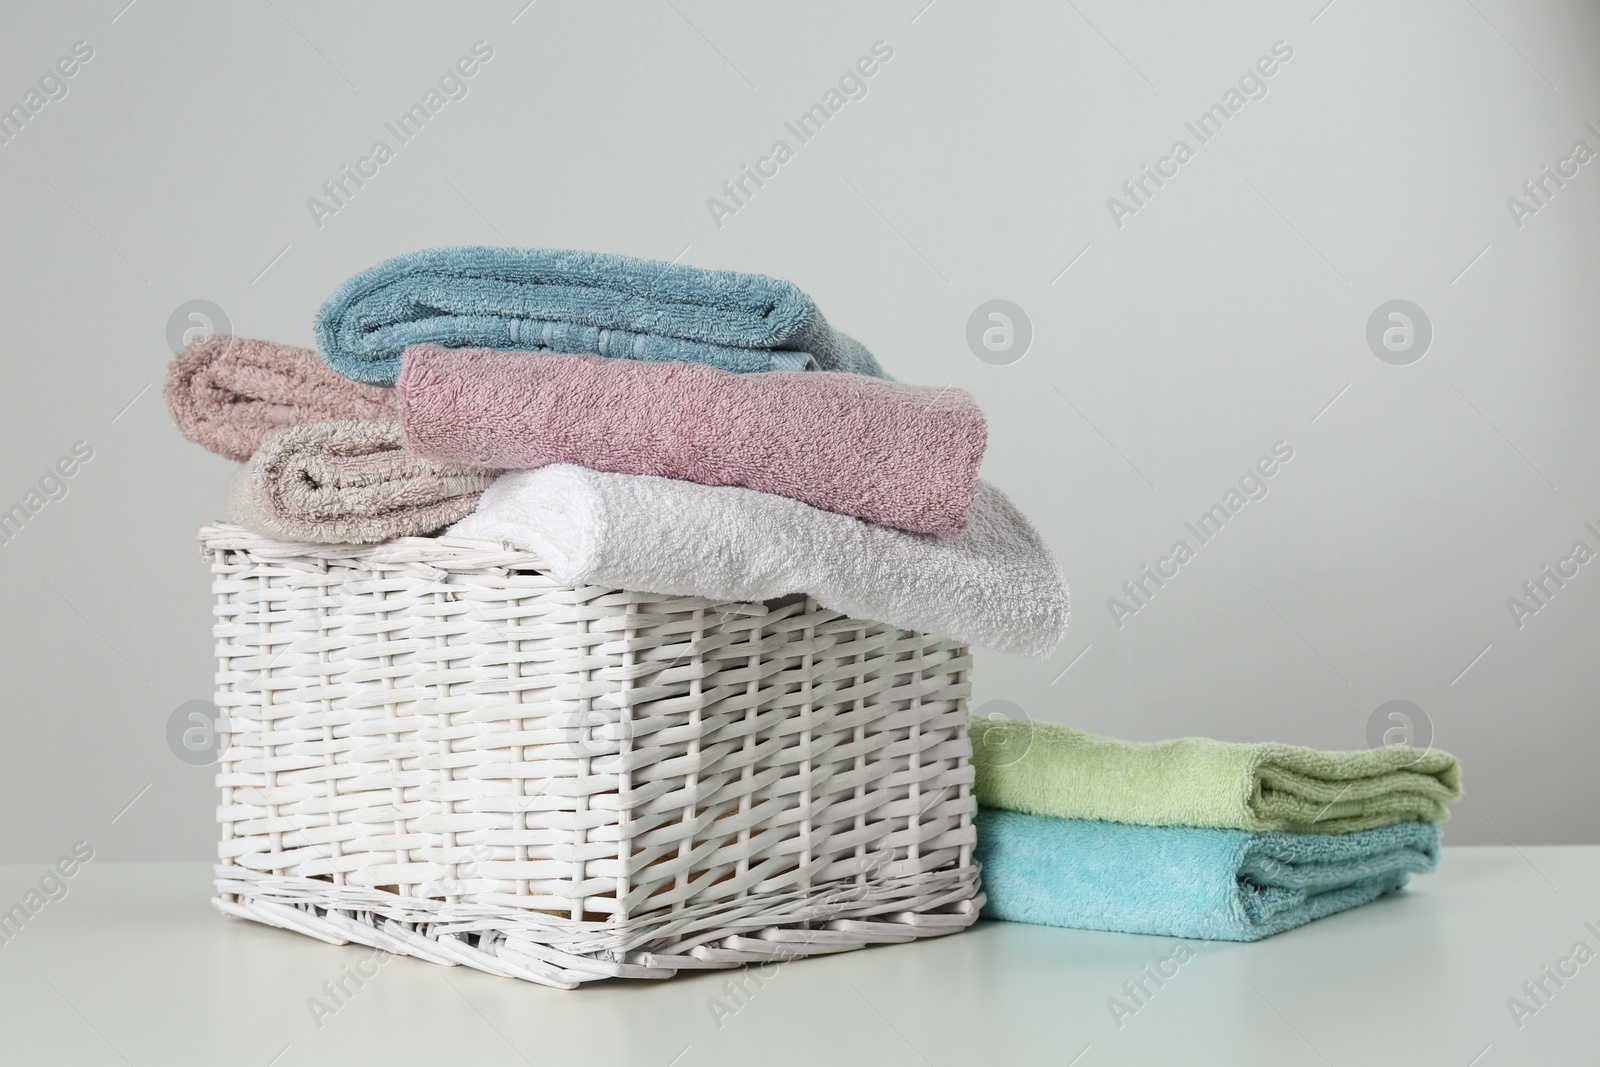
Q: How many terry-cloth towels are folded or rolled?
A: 7